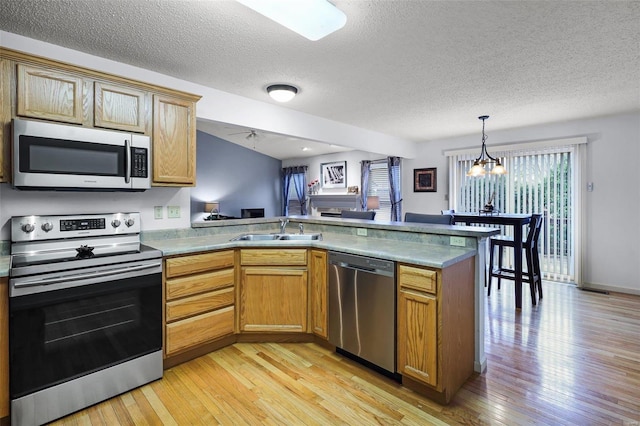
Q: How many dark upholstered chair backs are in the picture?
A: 2